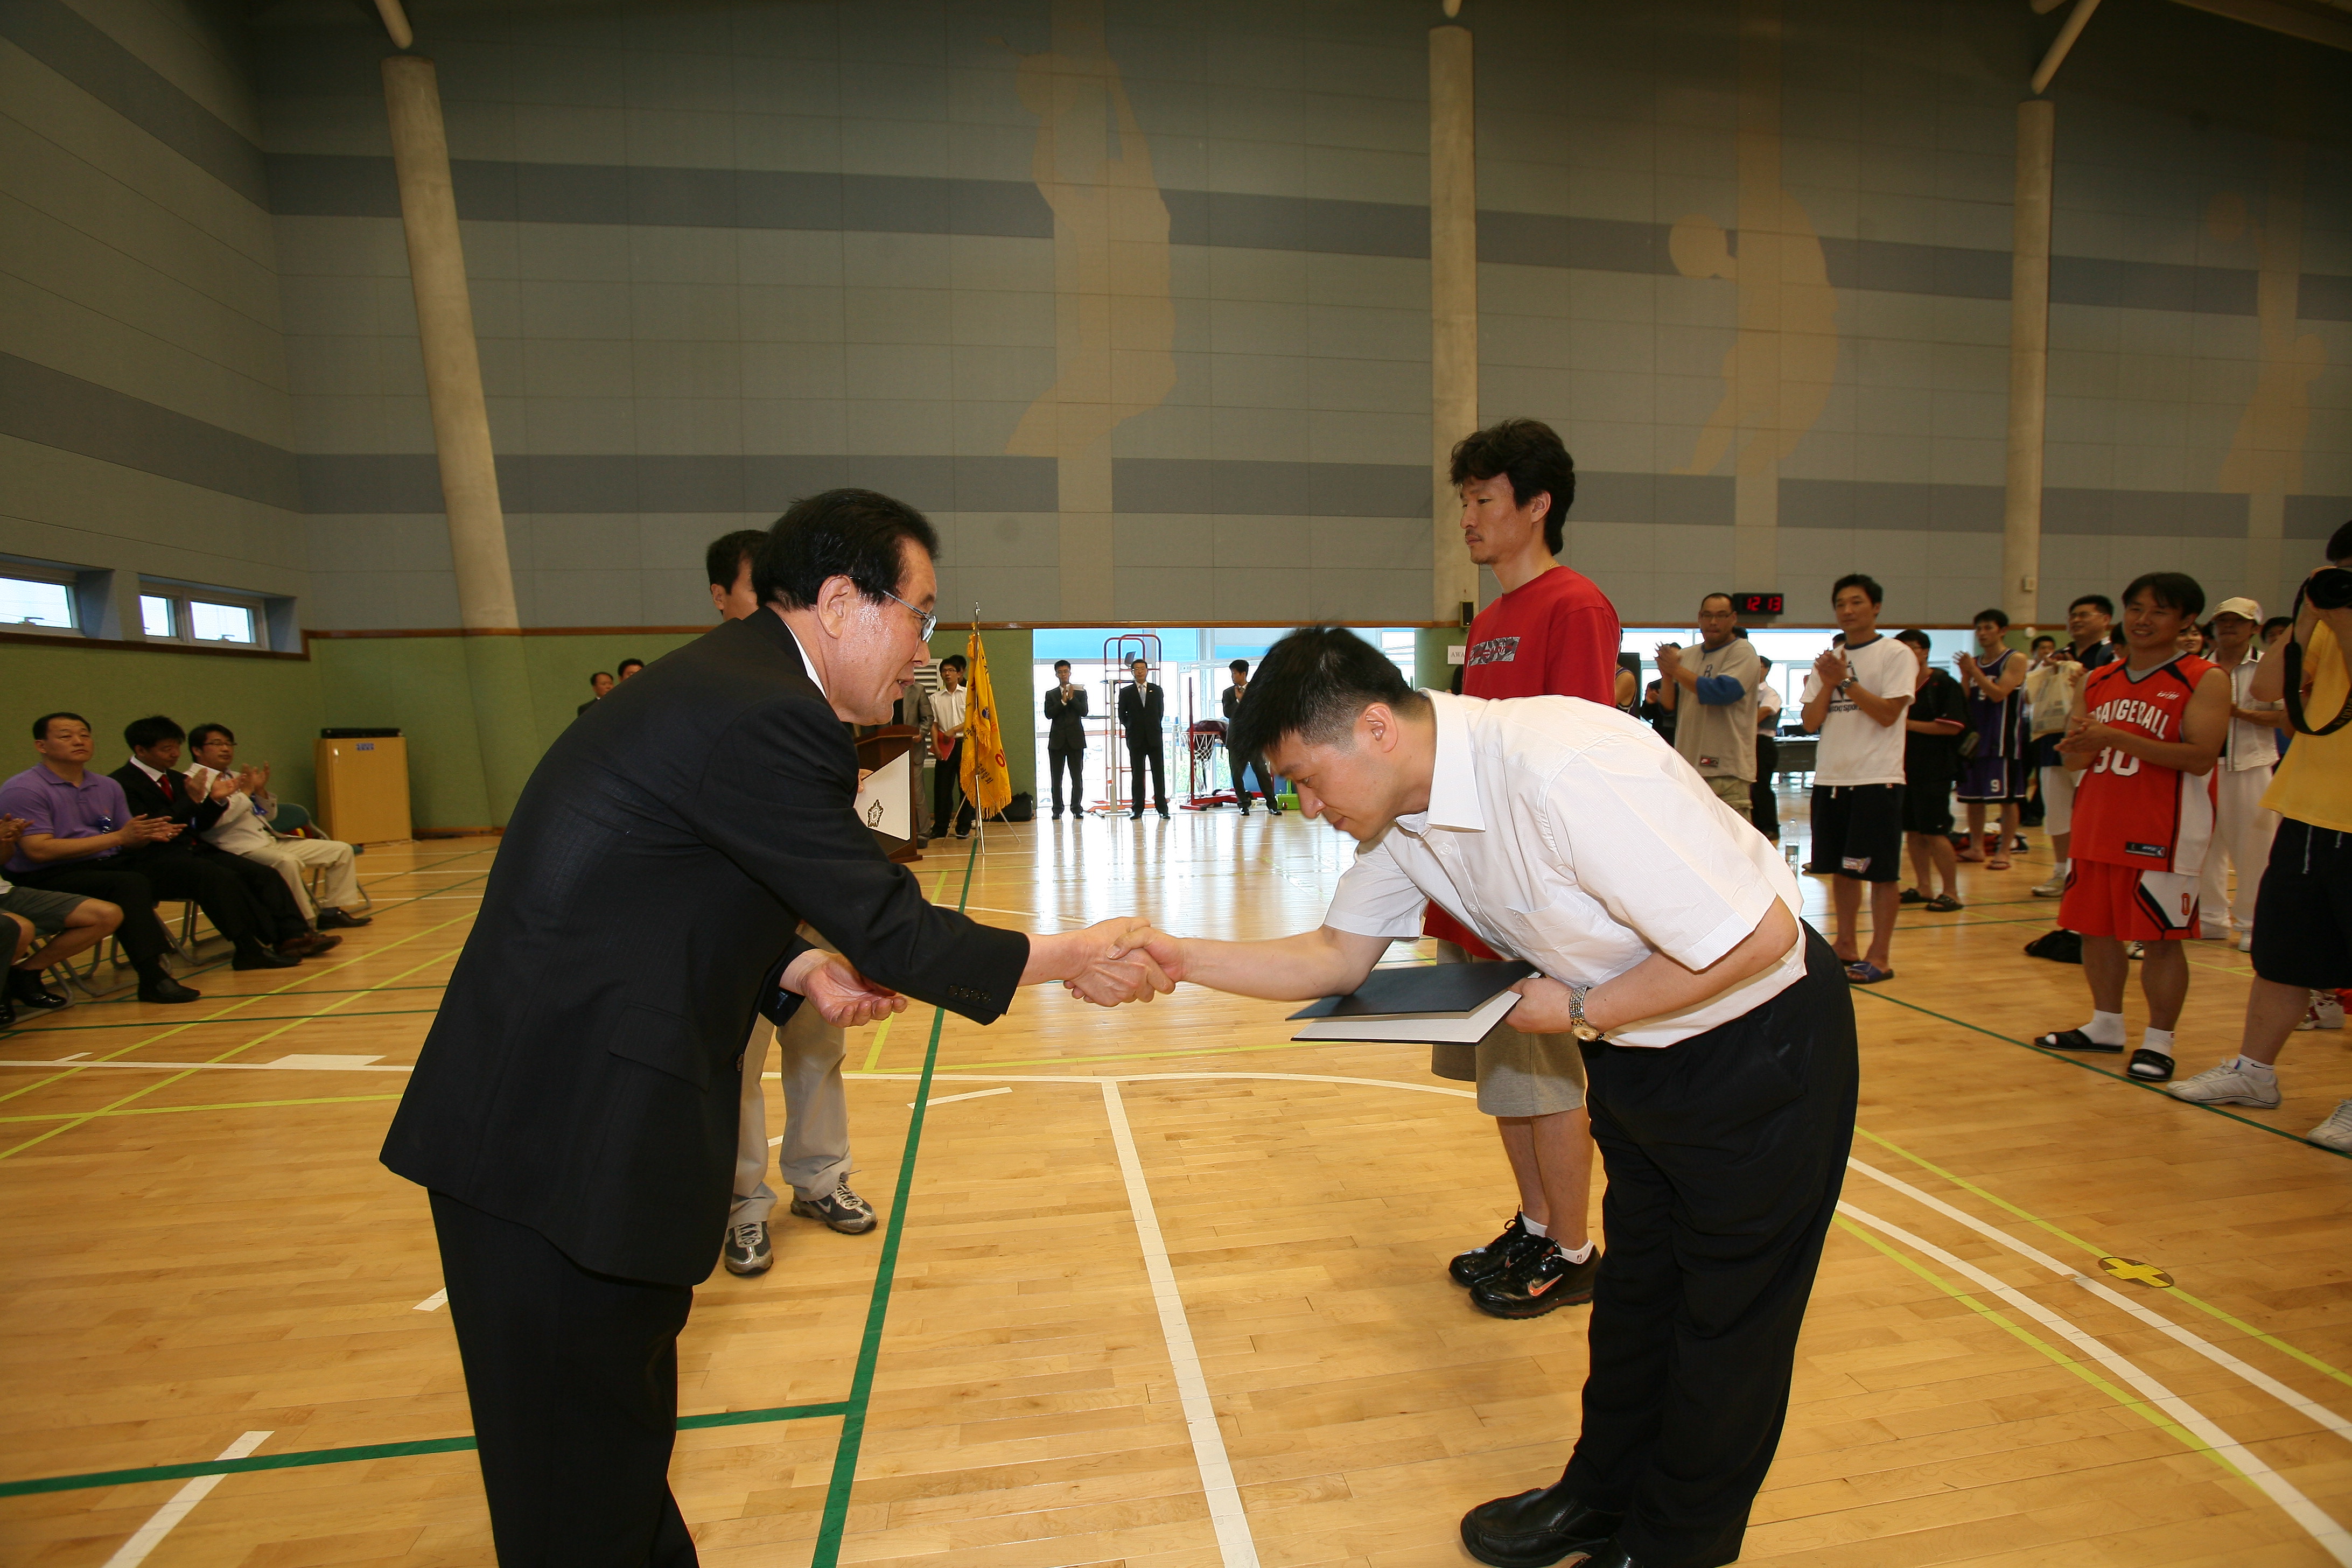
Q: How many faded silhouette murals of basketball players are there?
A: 3